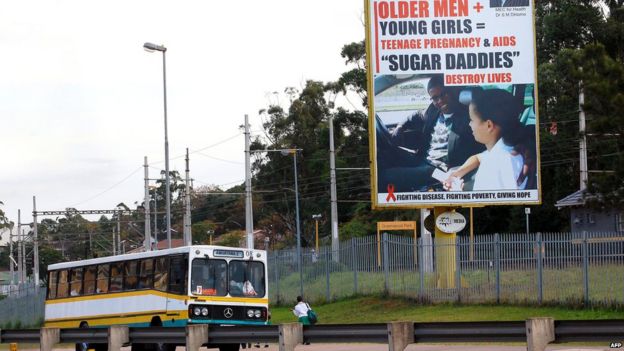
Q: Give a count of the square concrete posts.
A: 6